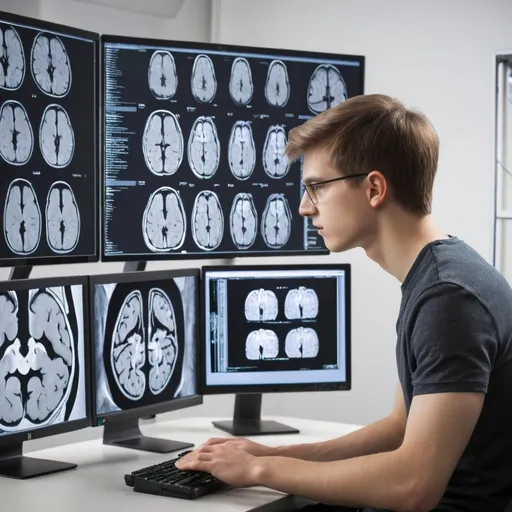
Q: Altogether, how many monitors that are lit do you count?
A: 5